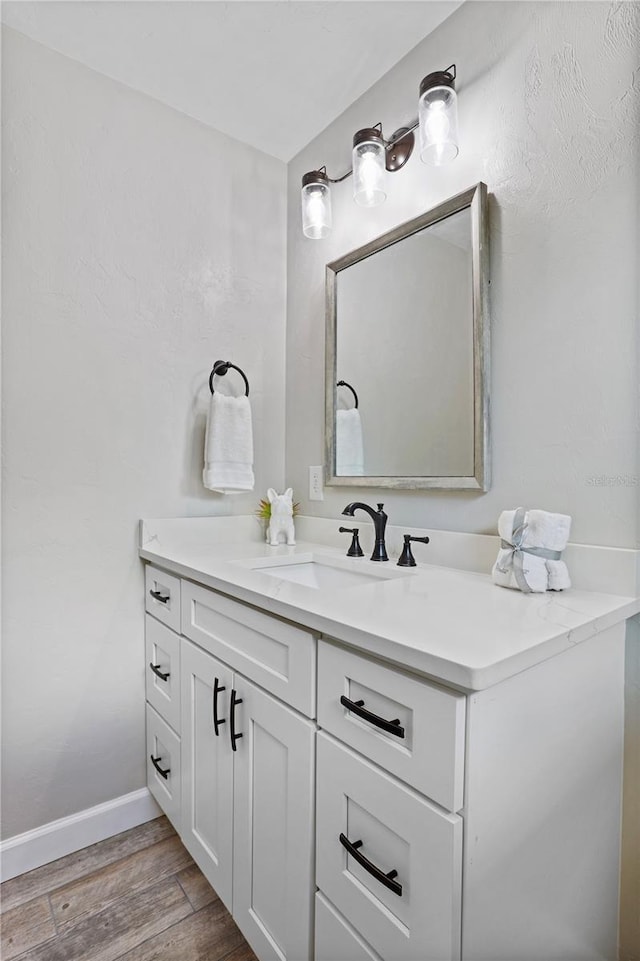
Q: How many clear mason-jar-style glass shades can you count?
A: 3